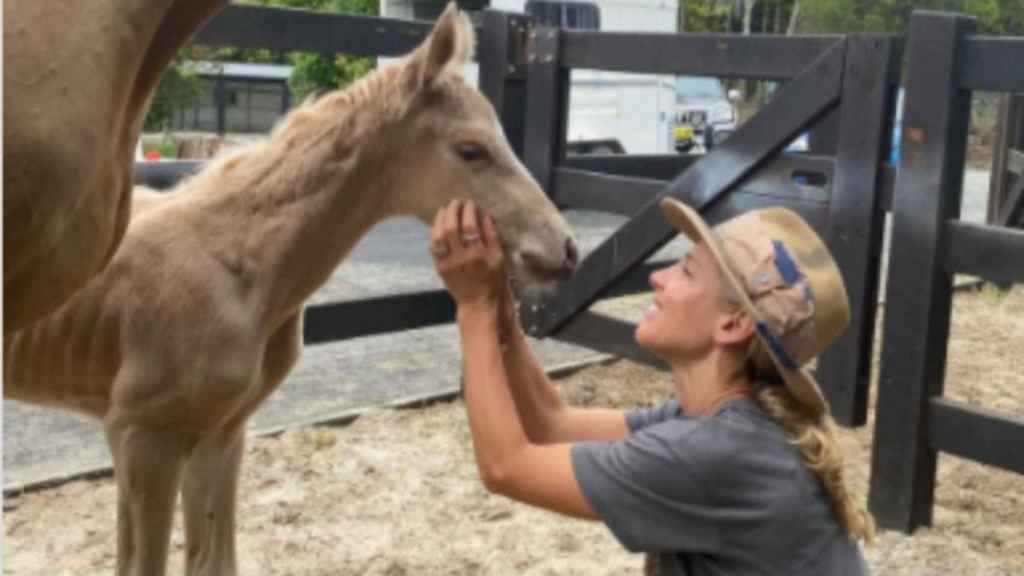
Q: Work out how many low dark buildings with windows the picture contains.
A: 1